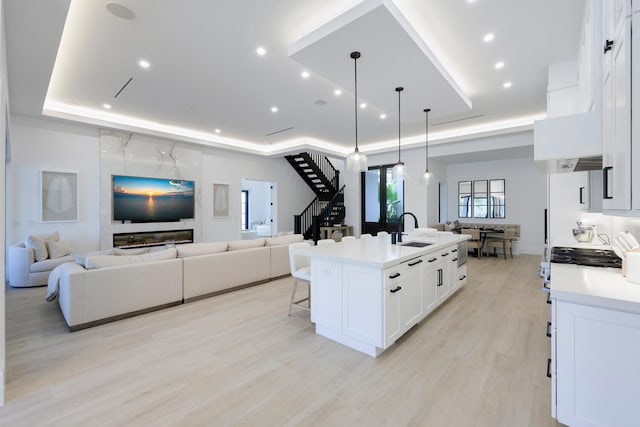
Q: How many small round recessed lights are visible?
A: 13